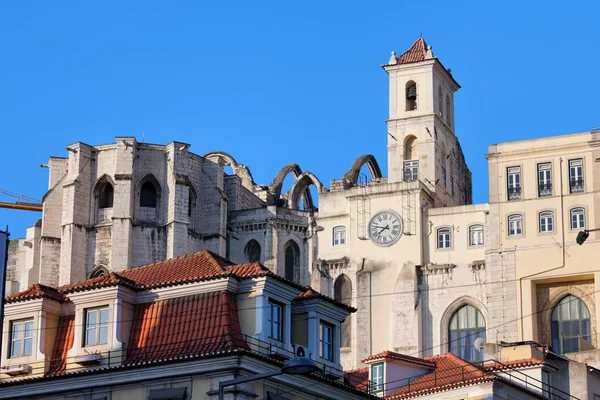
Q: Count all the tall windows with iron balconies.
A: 3